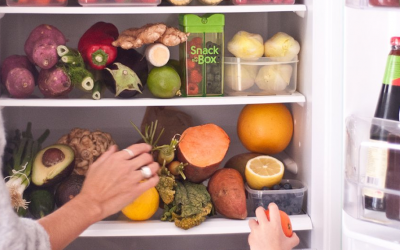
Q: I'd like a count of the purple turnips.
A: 3